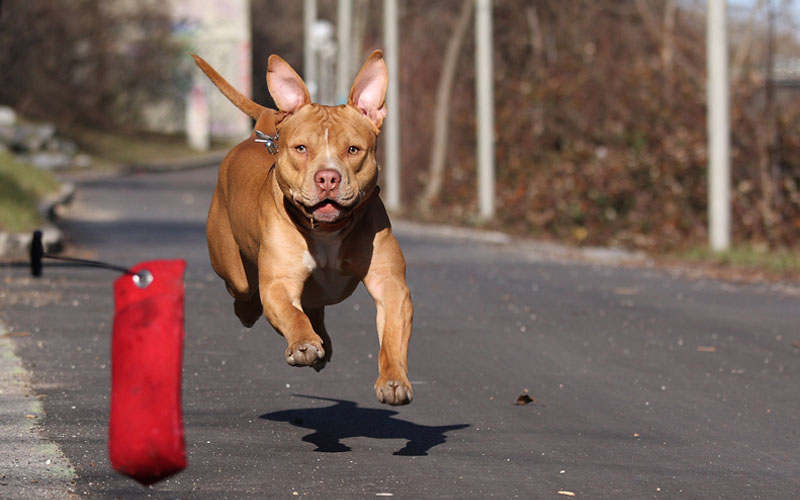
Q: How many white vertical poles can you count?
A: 5